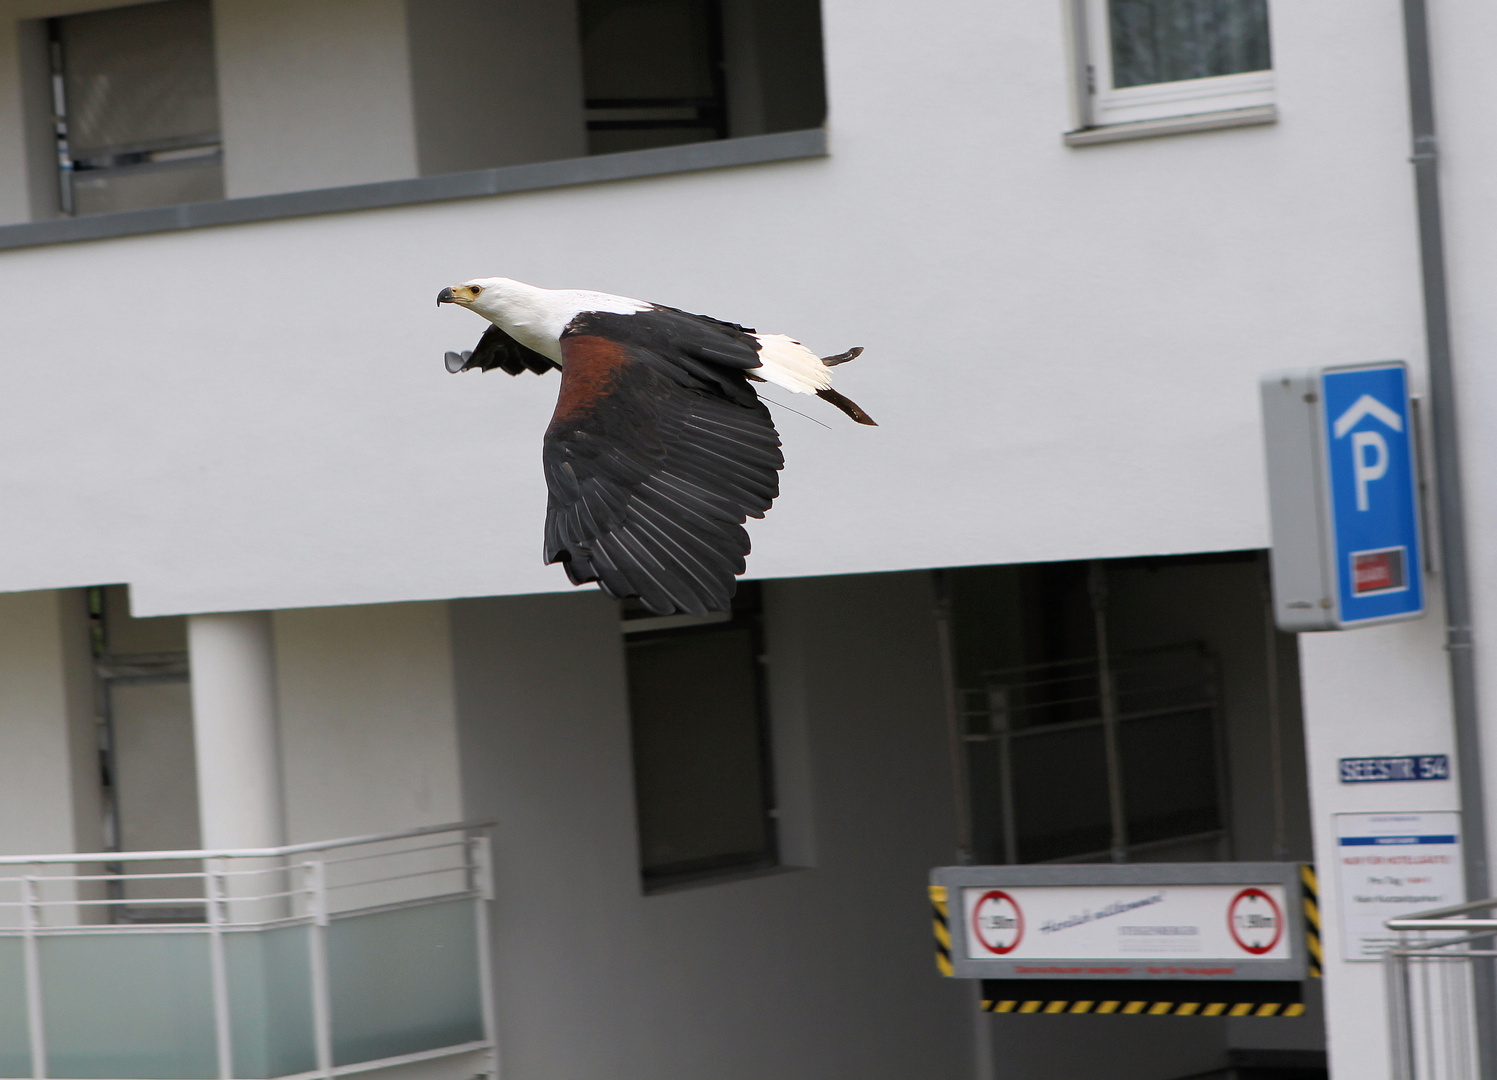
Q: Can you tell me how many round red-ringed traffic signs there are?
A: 2